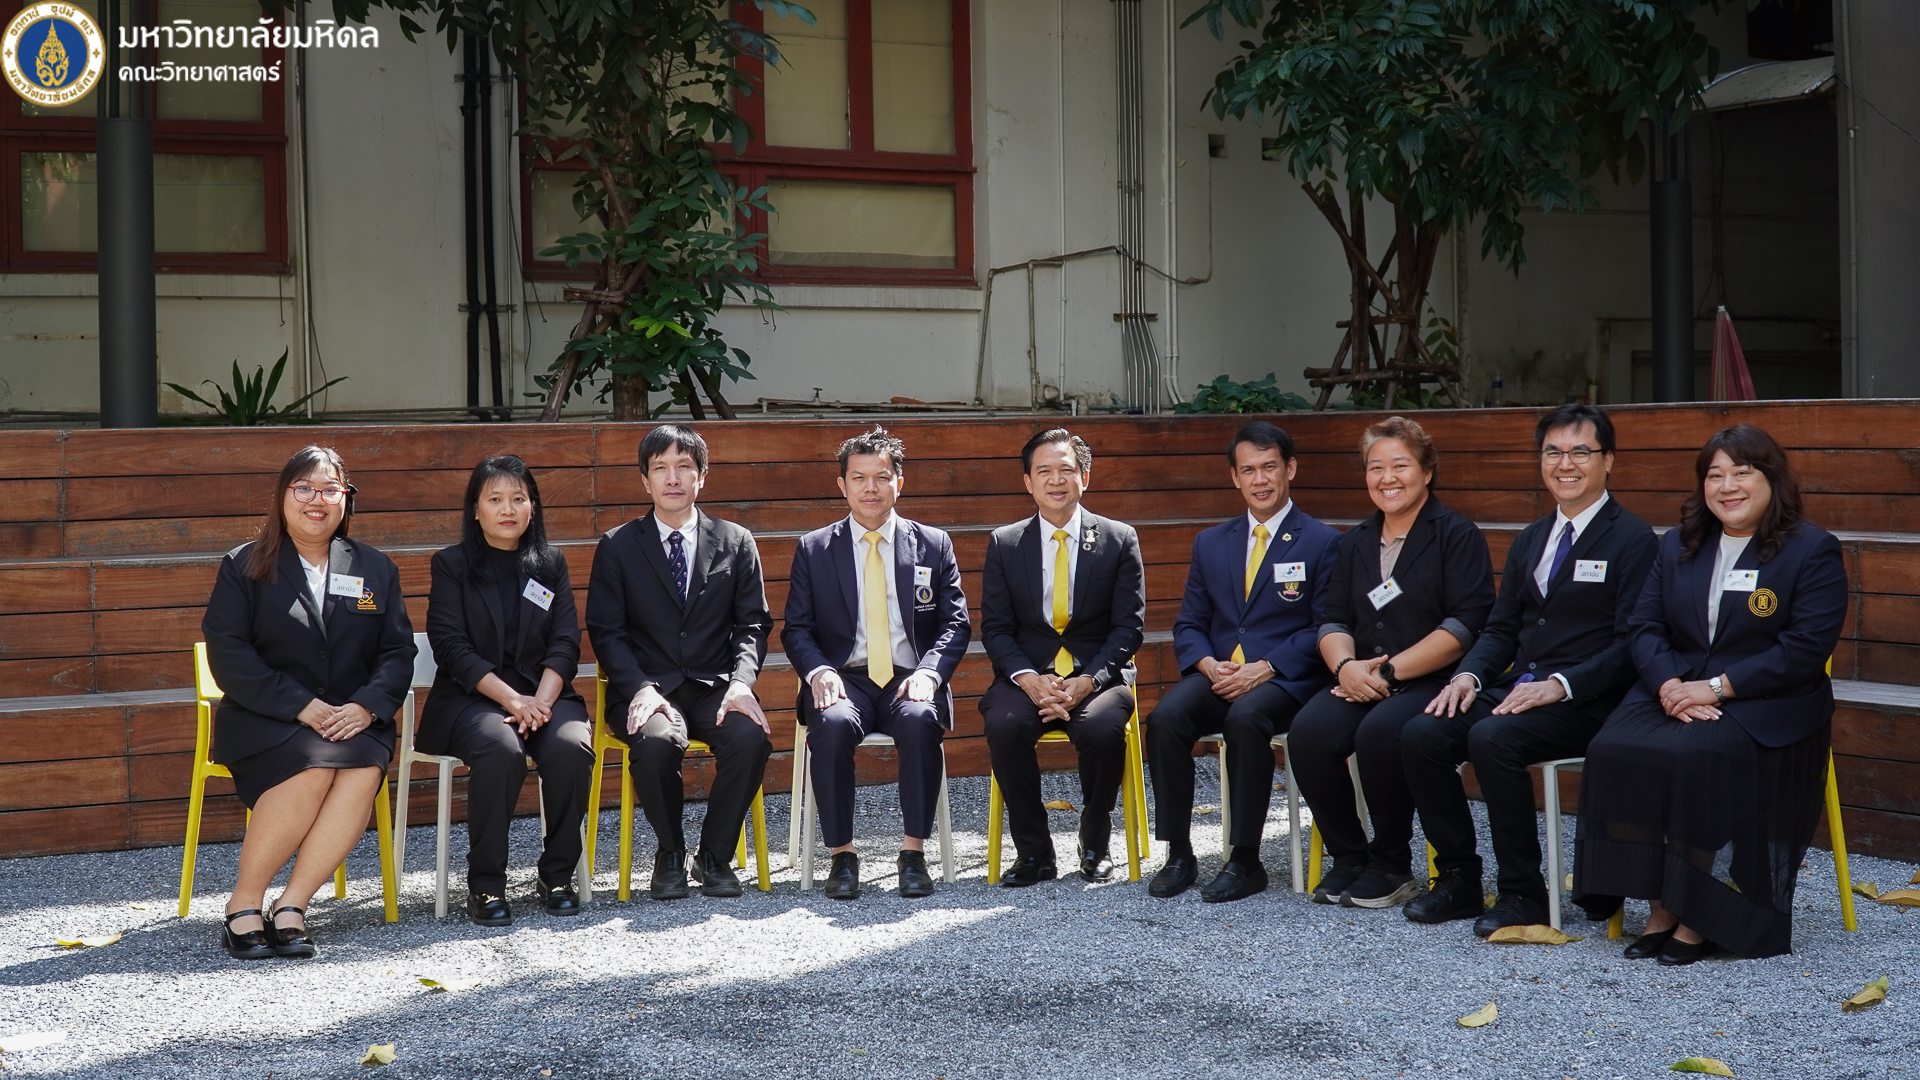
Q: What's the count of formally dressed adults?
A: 9